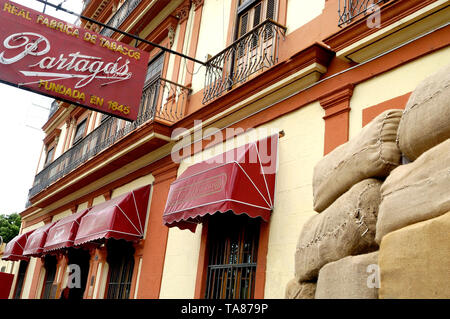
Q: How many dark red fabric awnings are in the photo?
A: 5